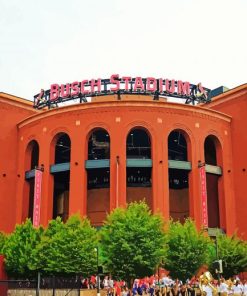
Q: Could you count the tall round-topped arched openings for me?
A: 6